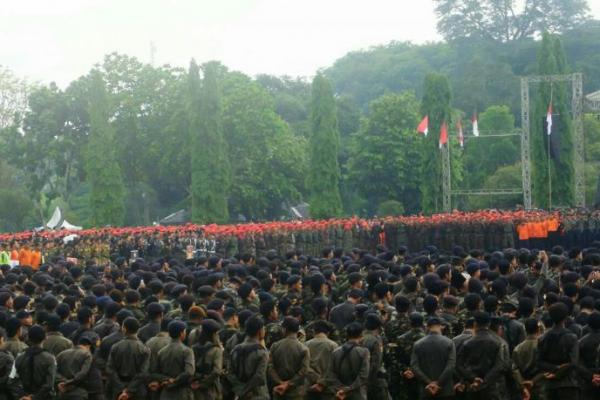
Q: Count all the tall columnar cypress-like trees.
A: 5